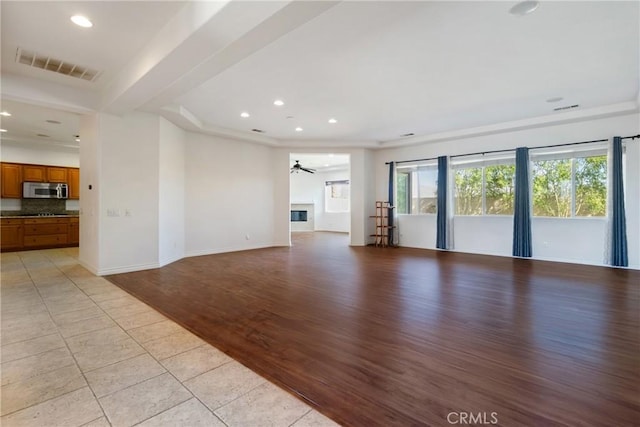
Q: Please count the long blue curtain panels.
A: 4